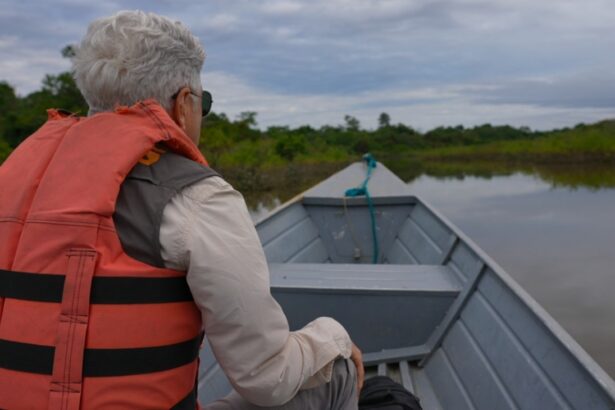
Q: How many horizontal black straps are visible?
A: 2